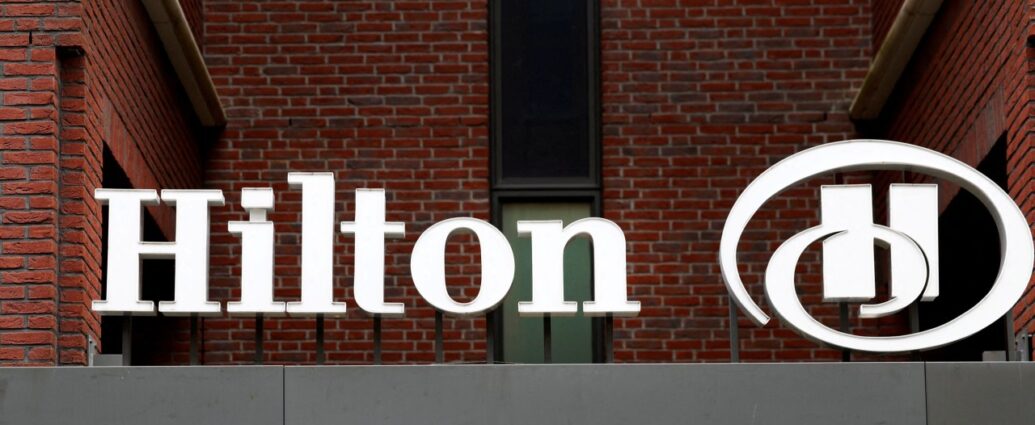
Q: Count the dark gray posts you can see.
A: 13